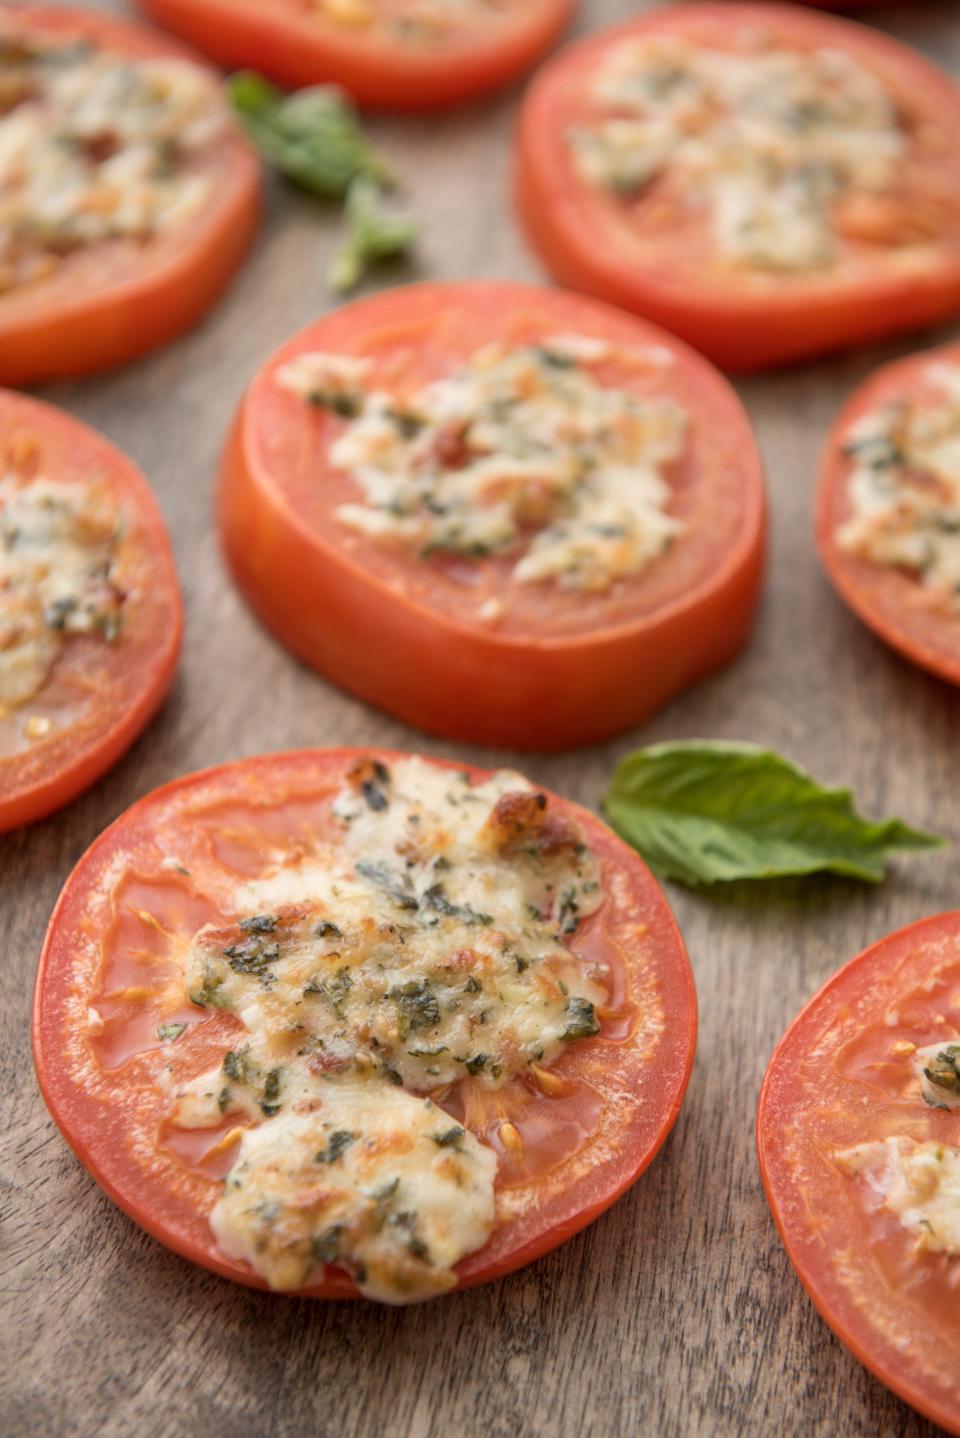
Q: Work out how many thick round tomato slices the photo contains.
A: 8